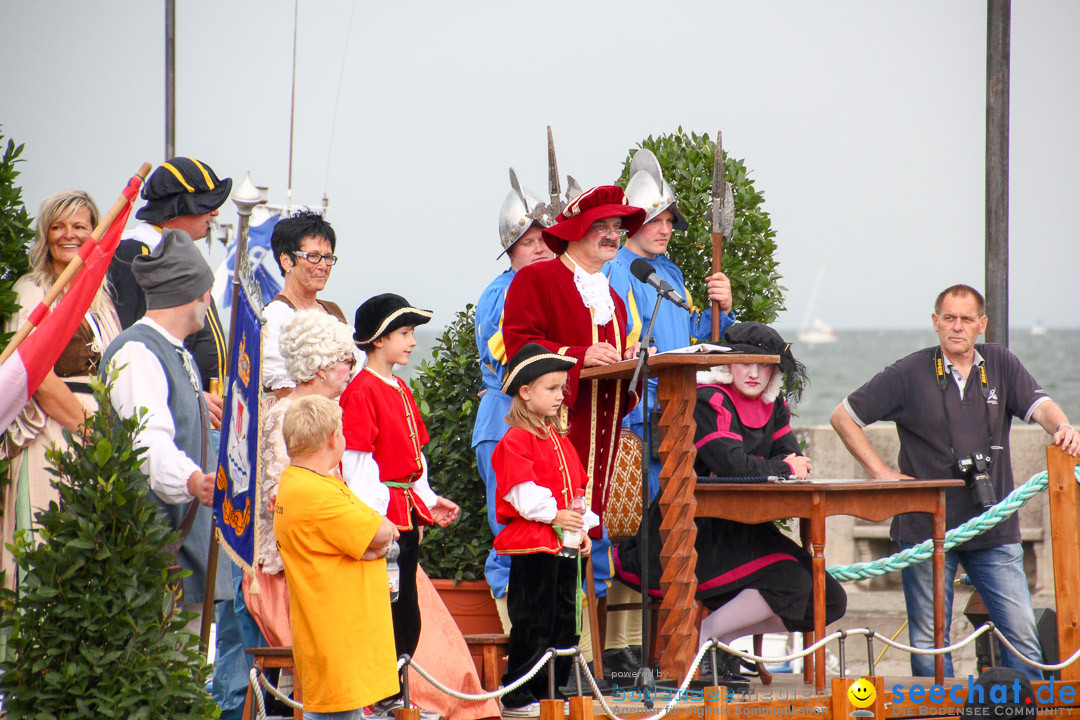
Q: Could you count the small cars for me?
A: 0